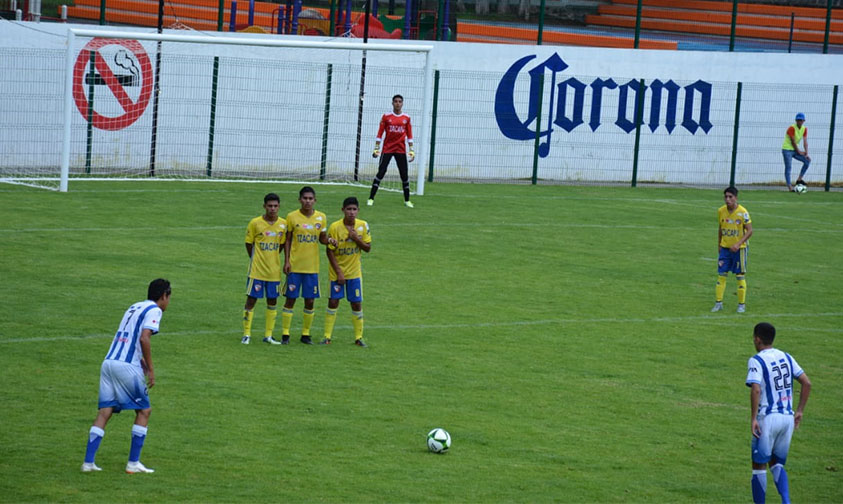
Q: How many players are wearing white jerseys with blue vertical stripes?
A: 2